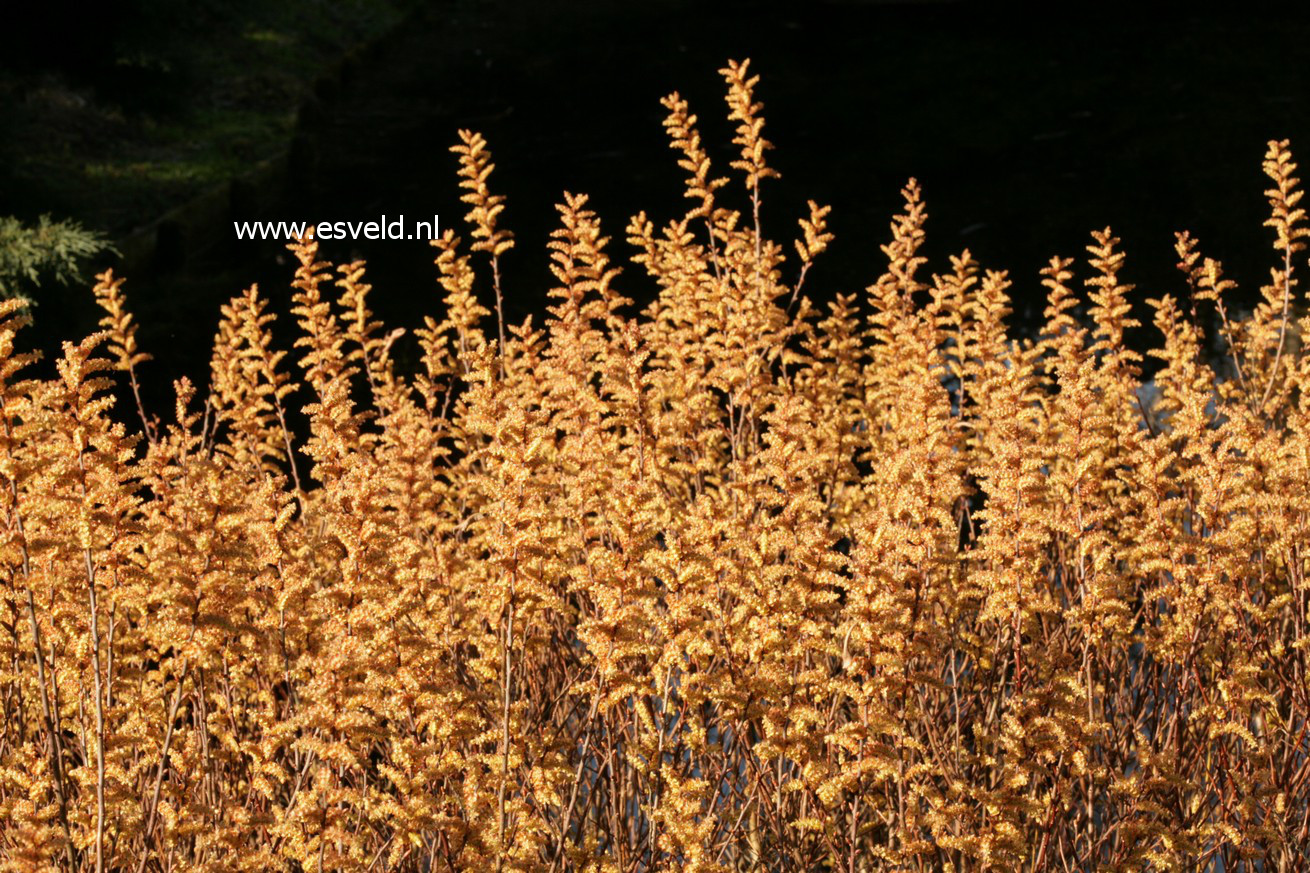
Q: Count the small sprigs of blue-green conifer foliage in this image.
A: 1